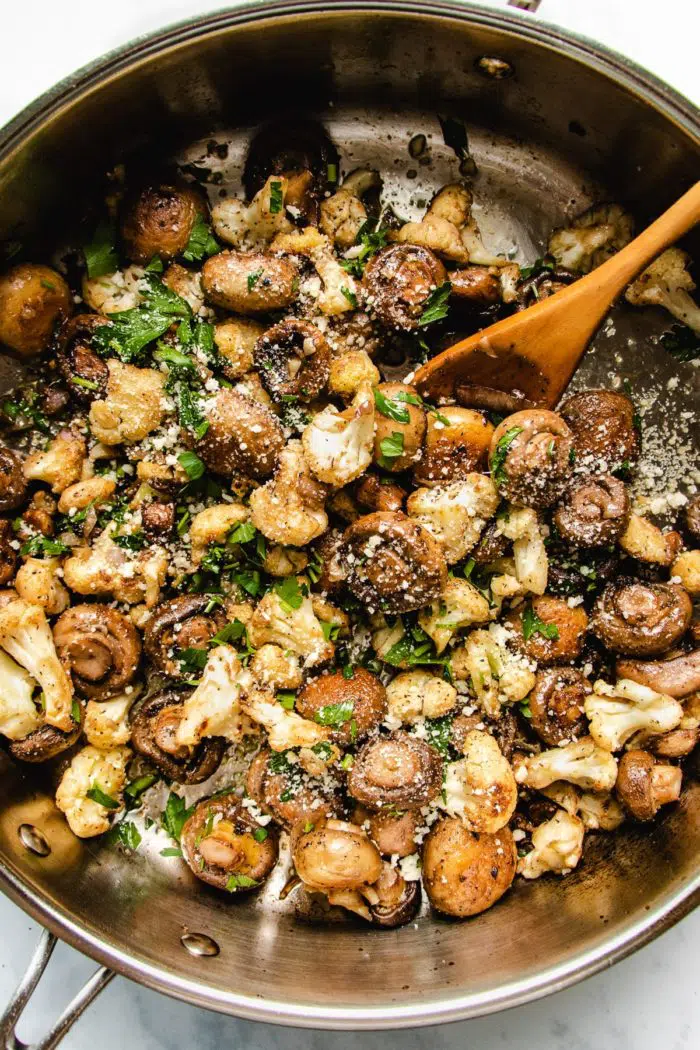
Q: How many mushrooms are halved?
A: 0